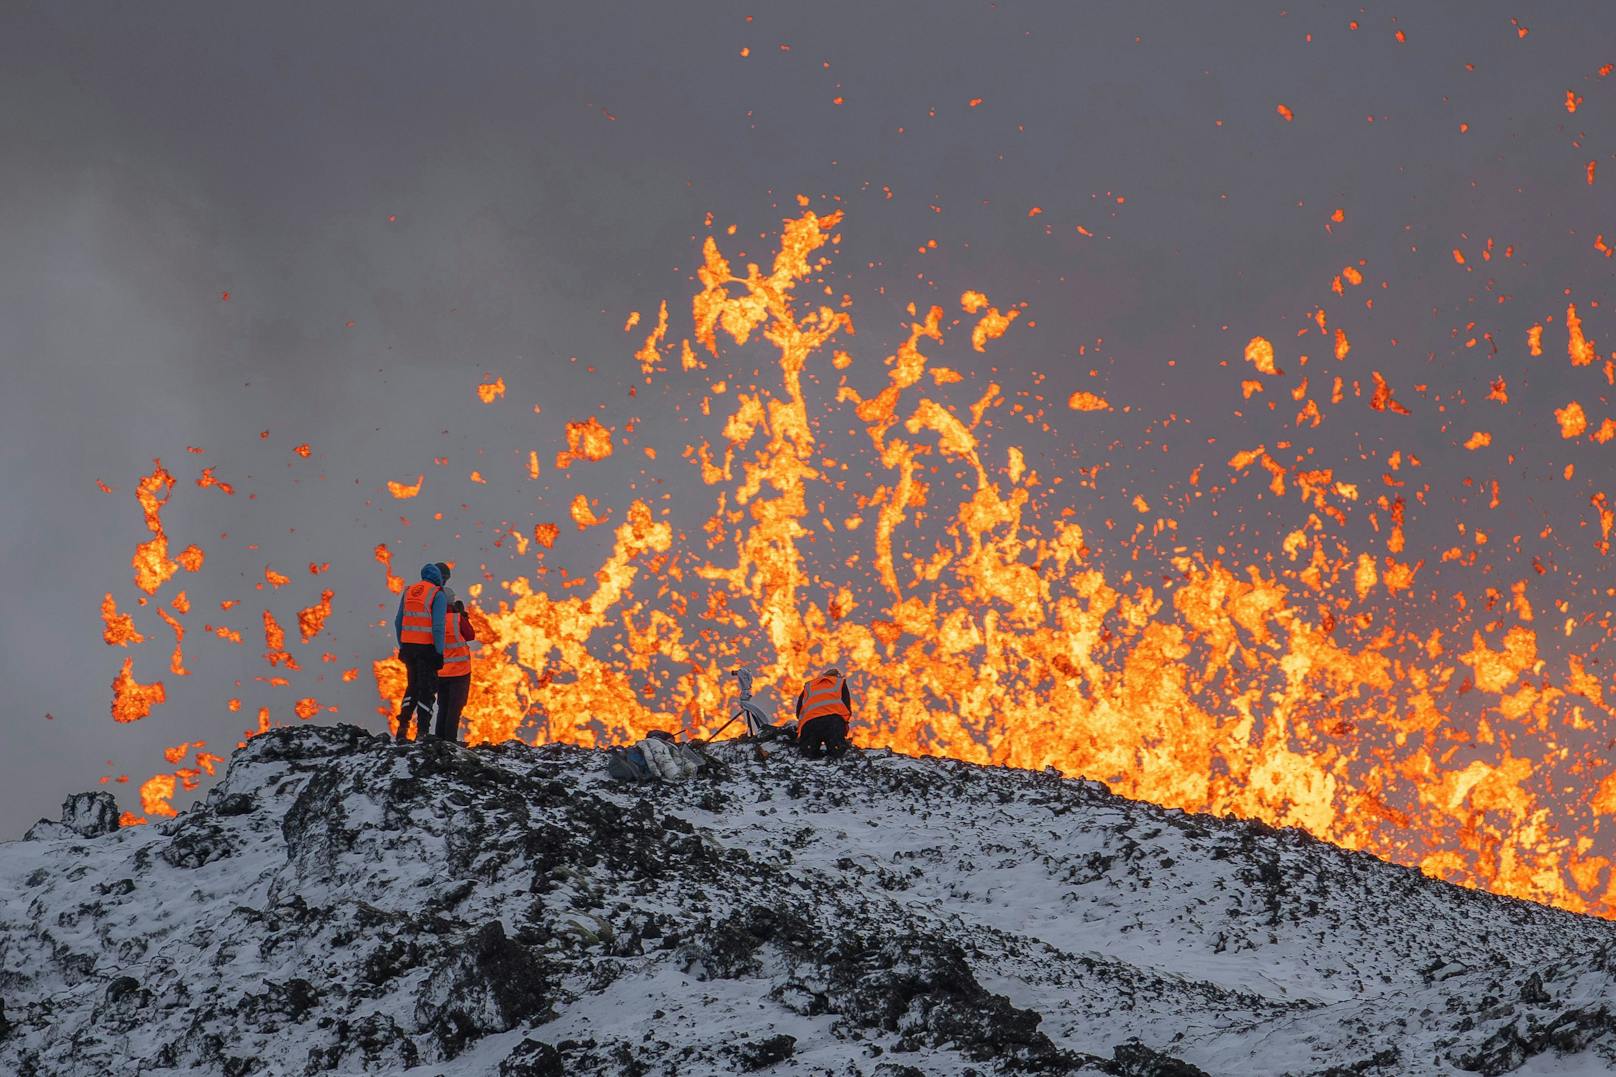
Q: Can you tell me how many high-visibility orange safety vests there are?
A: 3